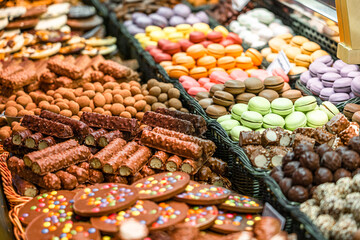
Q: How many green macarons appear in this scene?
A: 12